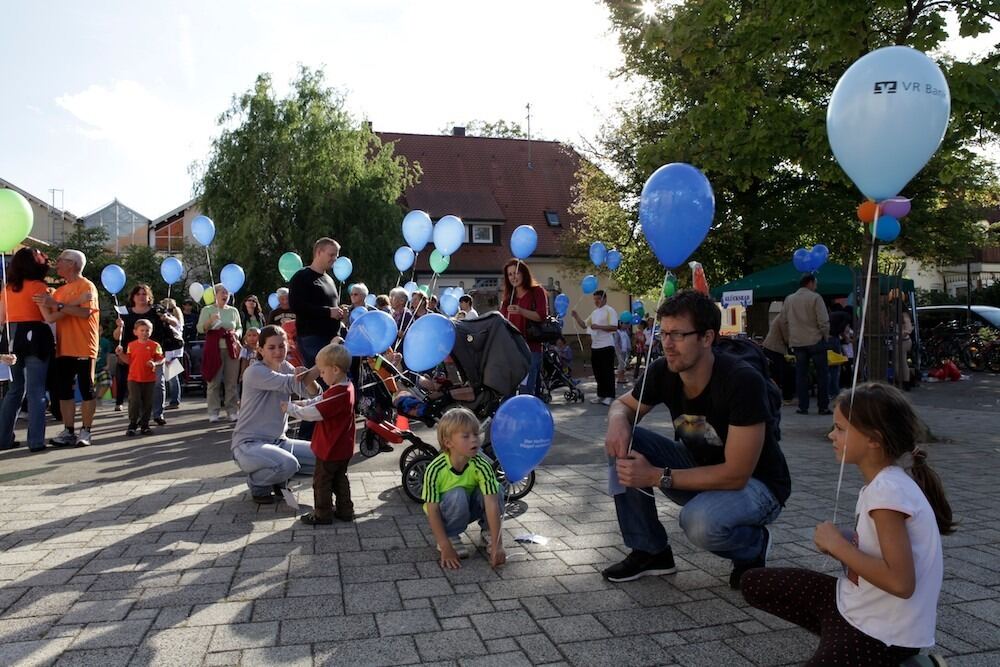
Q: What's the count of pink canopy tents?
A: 0